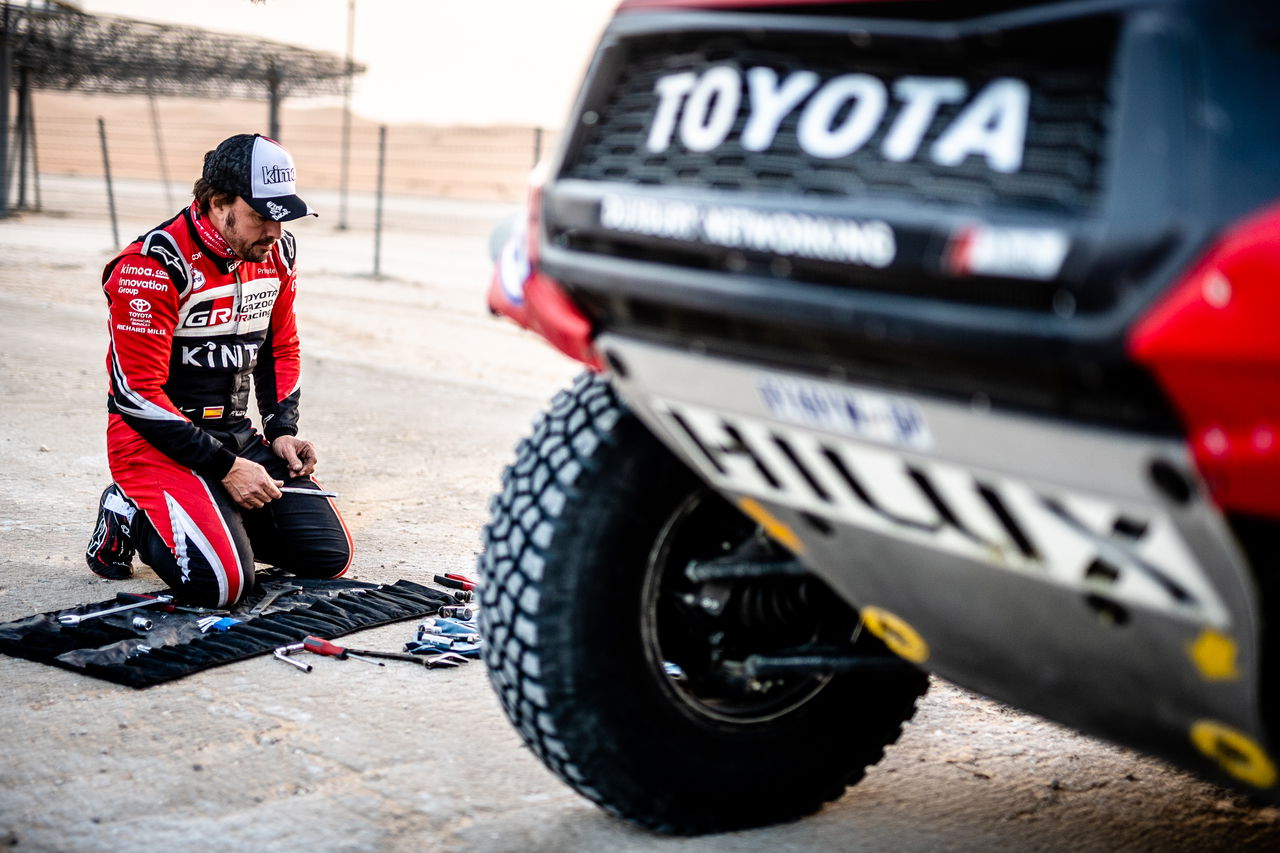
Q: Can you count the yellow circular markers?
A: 2